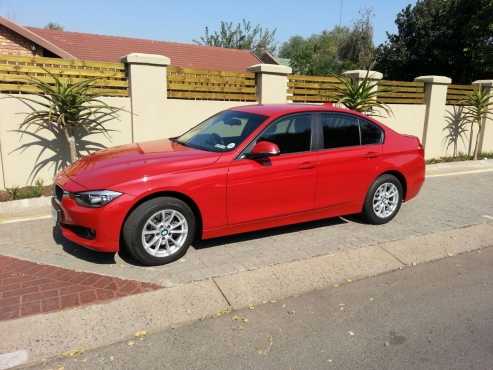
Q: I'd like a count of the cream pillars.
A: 5